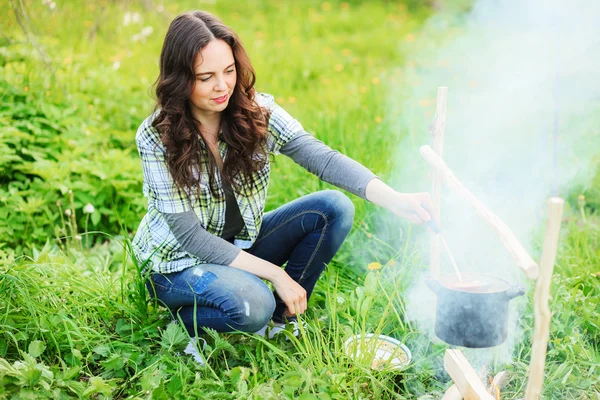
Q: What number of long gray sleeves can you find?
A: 2